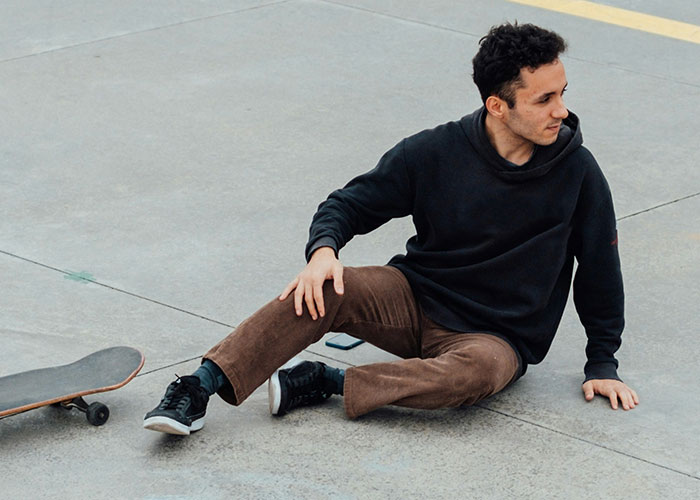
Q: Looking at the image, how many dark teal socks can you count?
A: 2